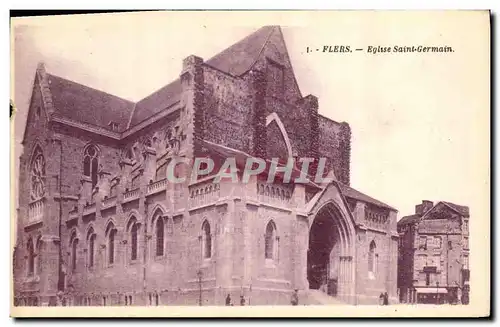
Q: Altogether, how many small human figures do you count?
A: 5